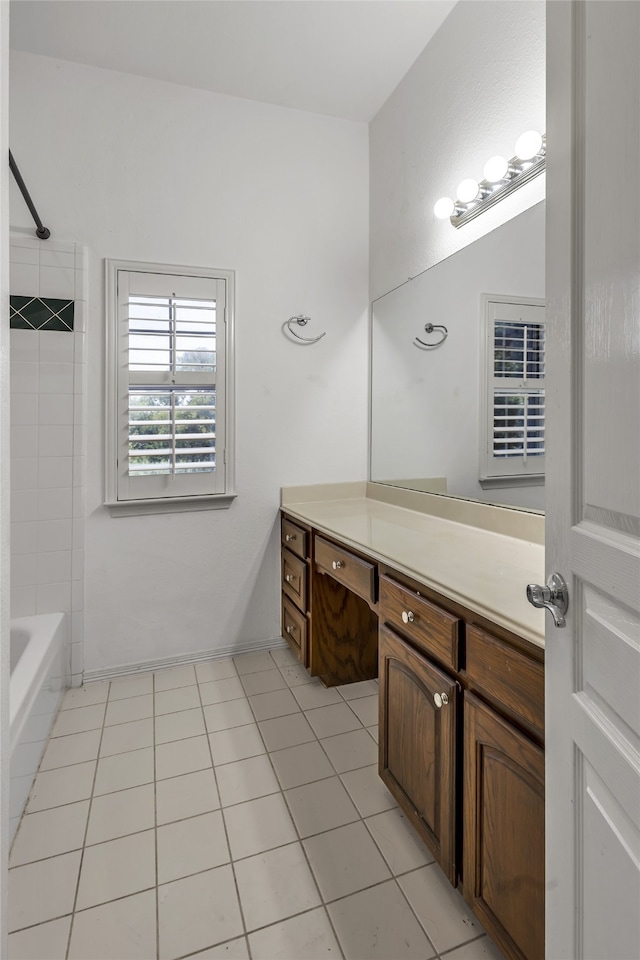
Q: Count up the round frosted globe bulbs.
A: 4